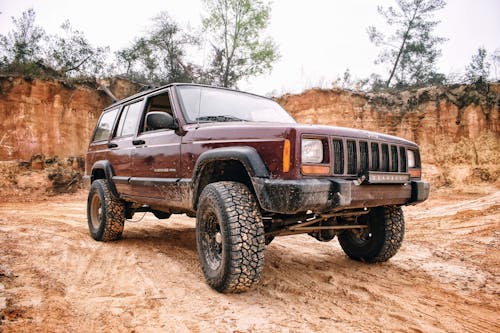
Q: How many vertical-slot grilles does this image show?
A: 7